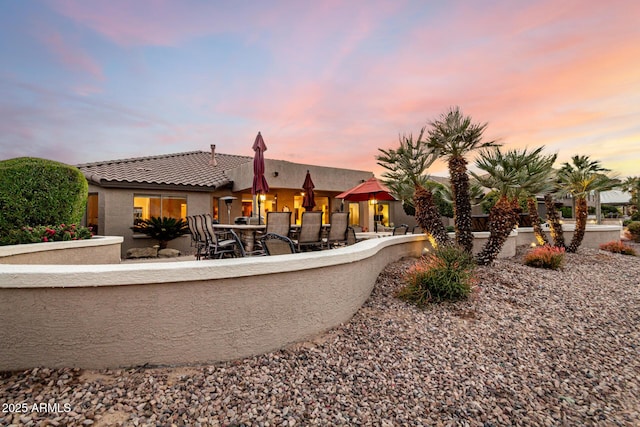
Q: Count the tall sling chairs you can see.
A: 6